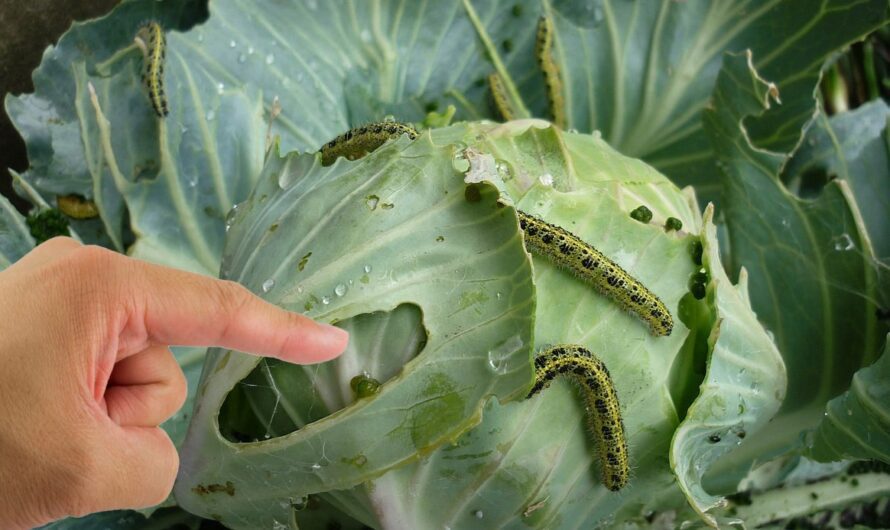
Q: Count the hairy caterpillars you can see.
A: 6